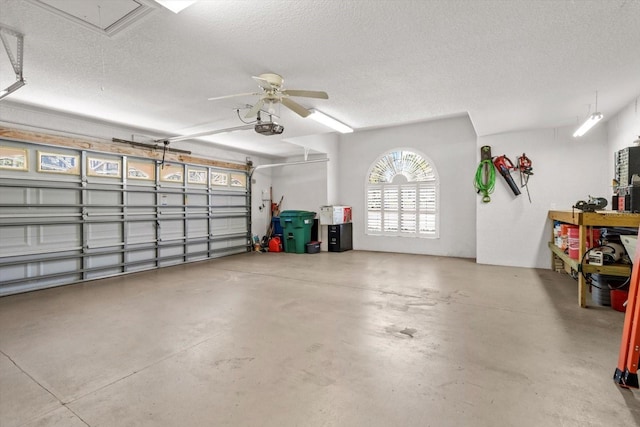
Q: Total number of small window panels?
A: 8